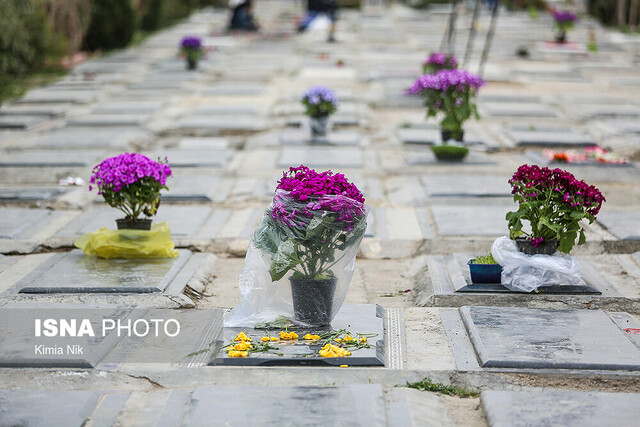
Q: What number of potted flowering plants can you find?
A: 8